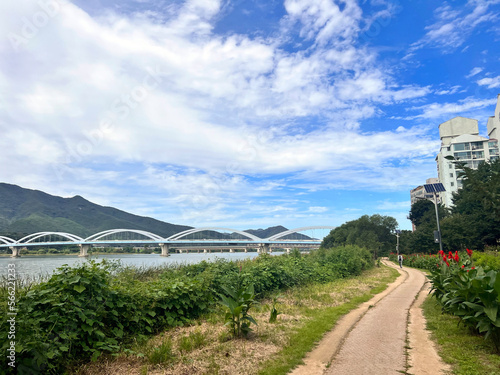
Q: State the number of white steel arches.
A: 5